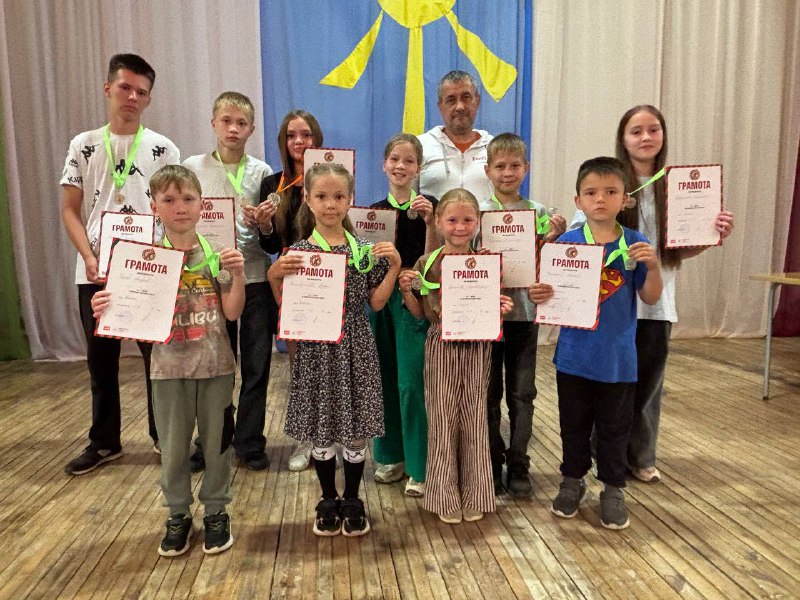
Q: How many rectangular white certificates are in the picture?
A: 10